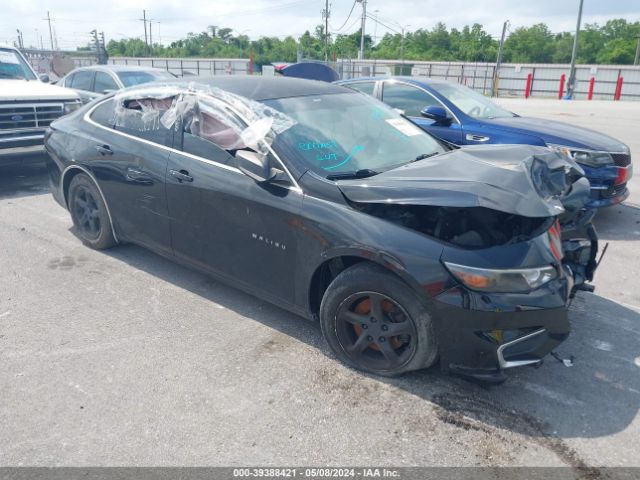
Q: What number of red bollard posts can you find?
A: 4